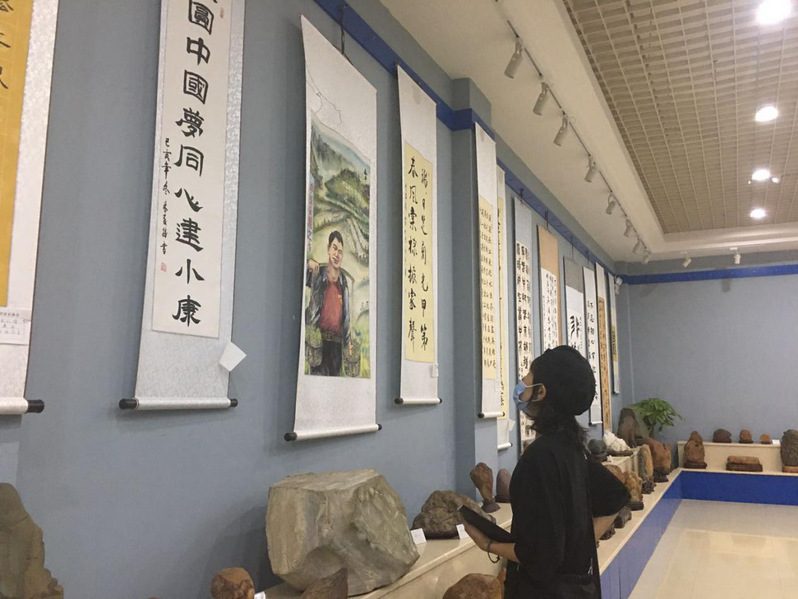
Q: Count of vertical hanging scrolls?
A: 12